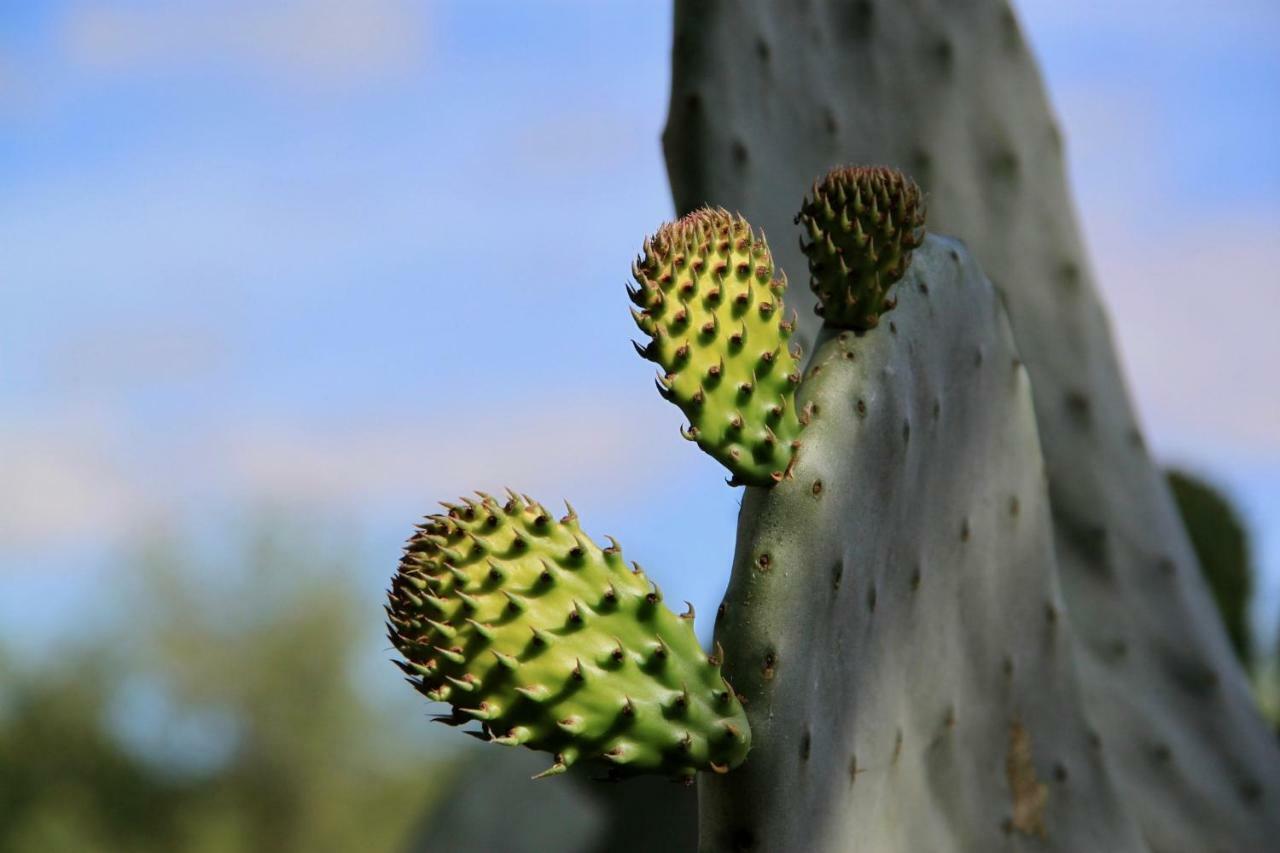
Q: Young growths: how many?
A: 3